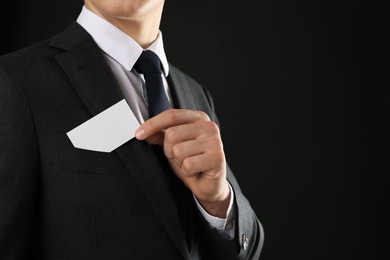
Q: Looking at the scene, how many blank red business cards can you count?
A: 0